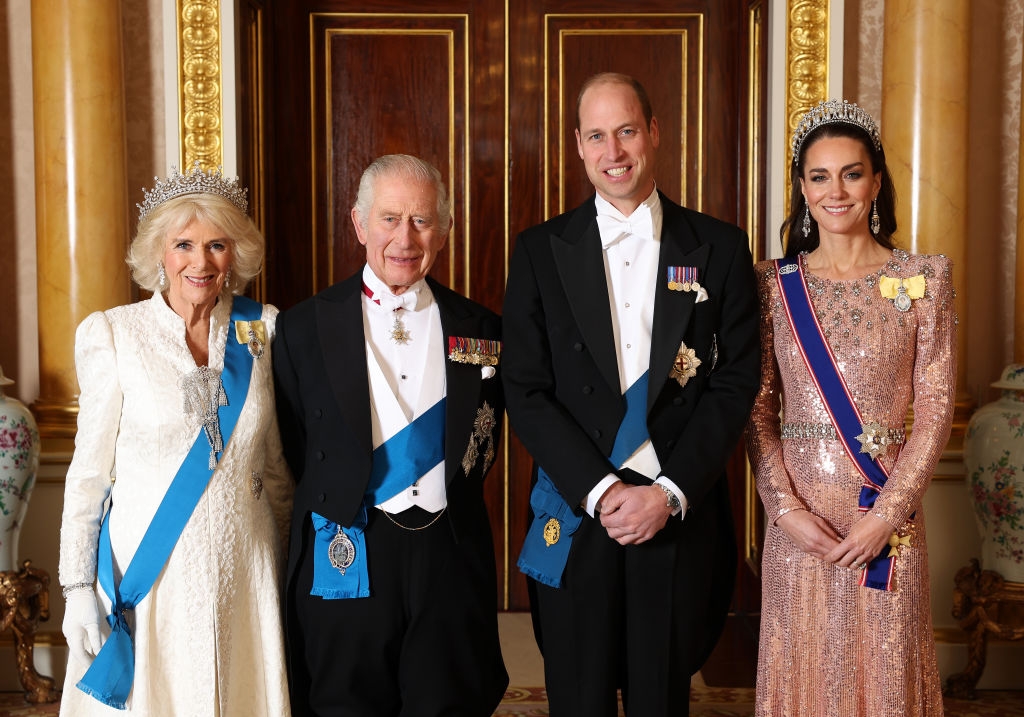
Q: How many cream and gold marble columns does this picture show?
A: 2